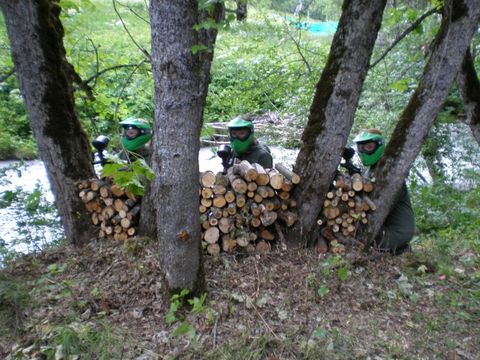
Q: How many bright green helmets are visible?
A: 3